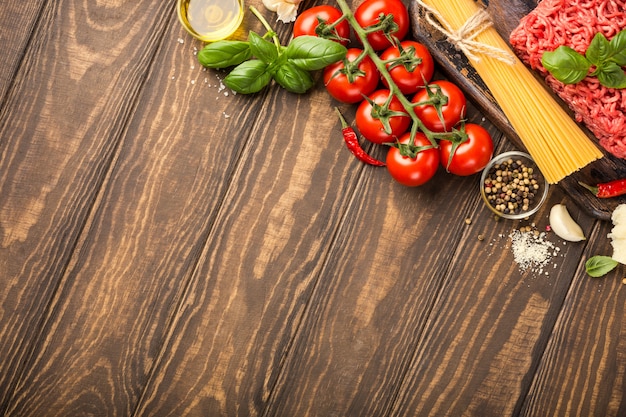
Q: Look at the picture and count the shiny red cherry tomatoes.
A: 8